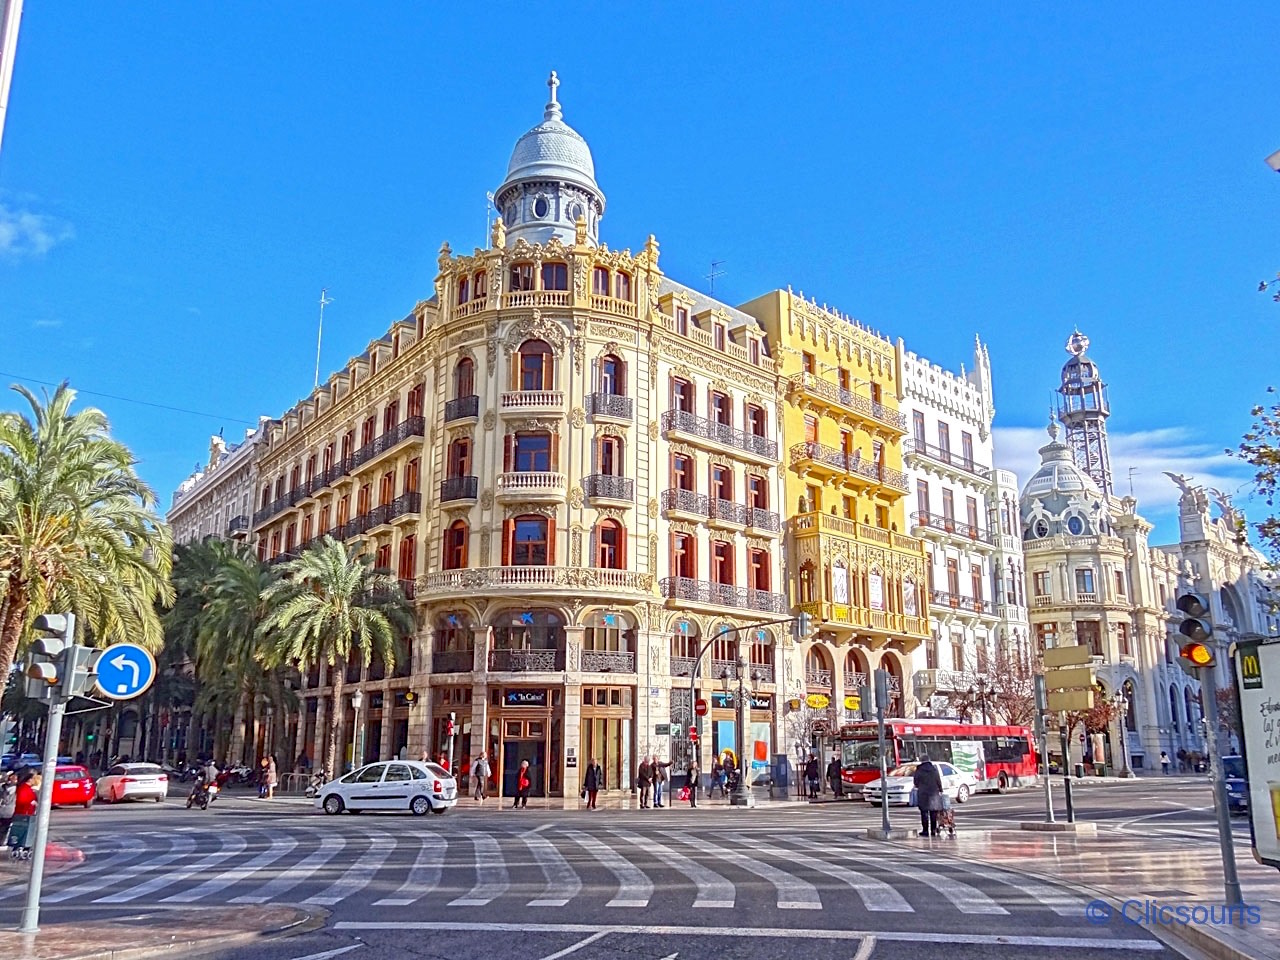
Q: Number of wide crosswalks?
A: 1